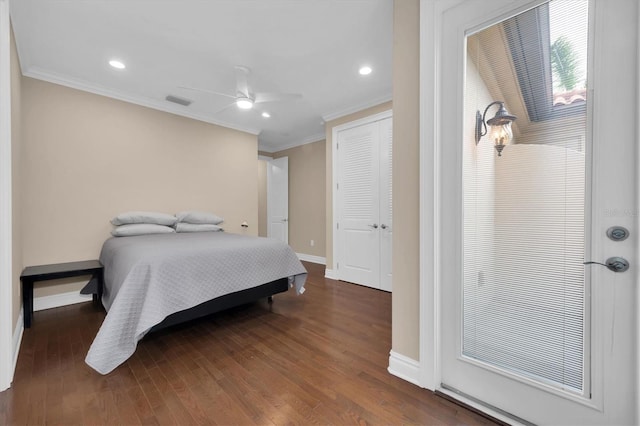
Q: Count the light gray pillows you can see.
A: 4